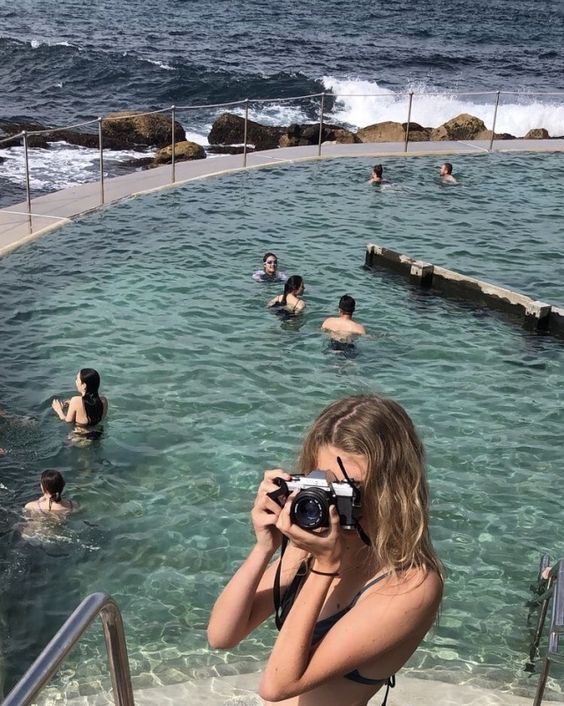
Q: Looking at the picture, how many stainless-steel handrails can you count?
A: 2